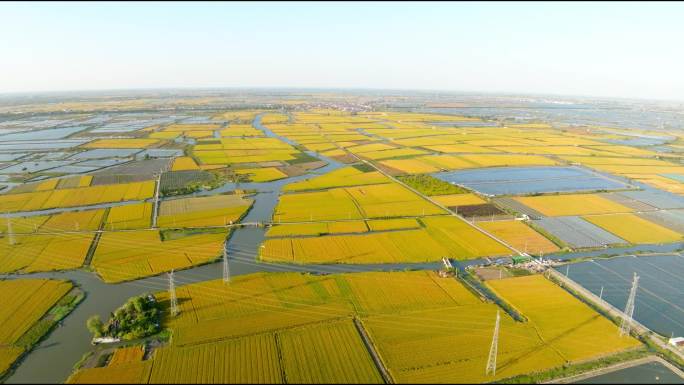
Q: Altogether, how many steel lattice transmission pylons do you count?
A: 5